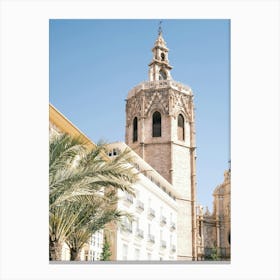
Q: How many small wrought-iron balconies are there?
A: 10